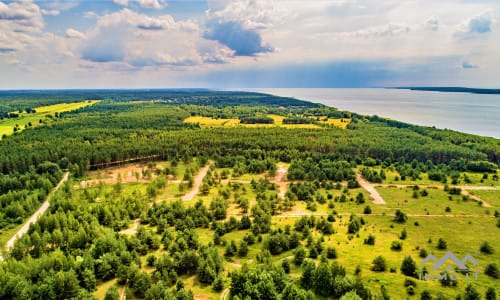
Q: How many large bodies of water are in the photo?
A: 1